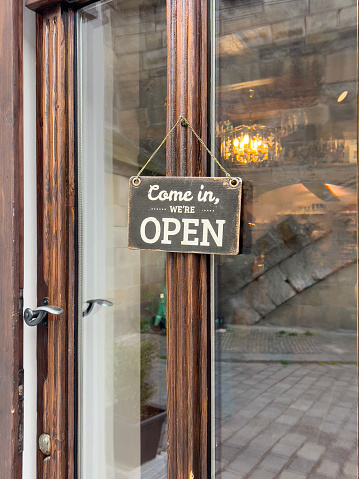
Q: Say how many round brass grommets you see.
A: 2